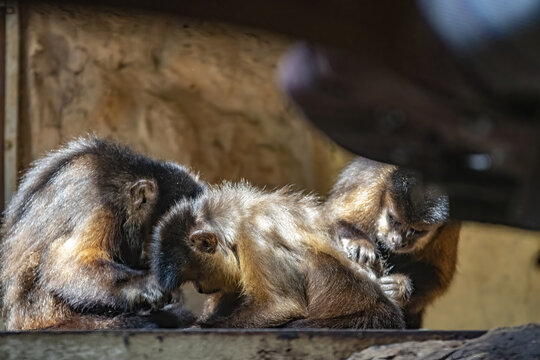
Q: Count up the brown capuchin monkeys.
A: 3